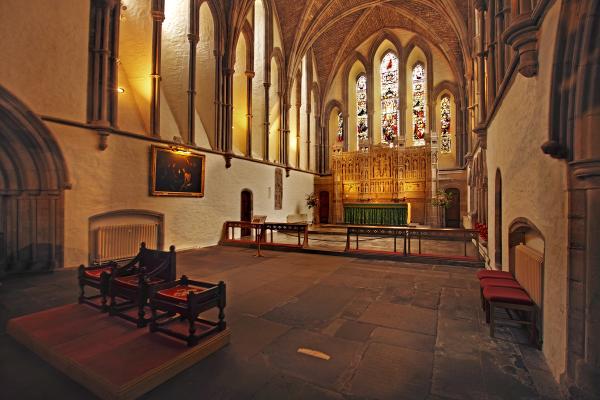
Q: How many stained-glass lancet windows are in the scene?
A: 5